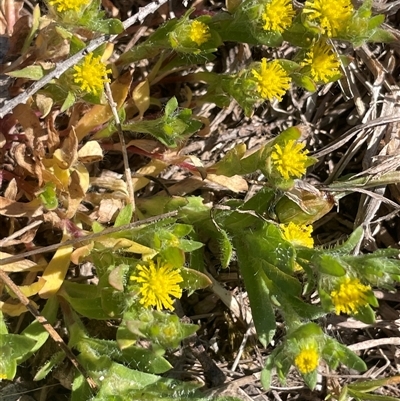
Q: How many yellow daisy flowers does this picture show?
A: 12